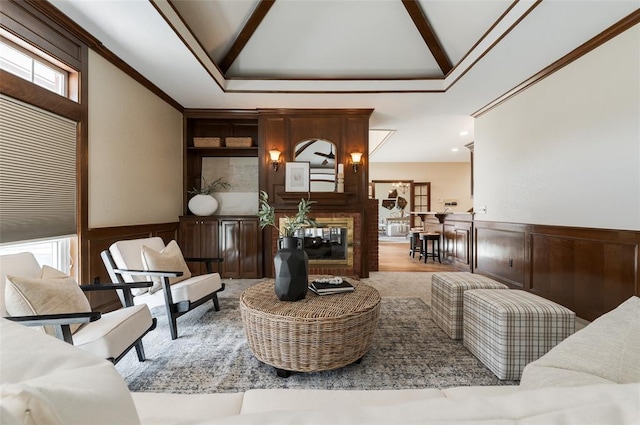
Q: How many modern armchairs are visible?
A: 2